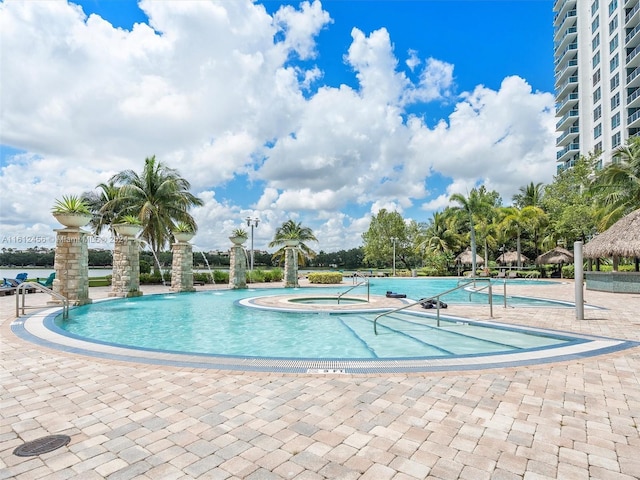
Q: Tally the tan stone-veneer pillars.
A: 5